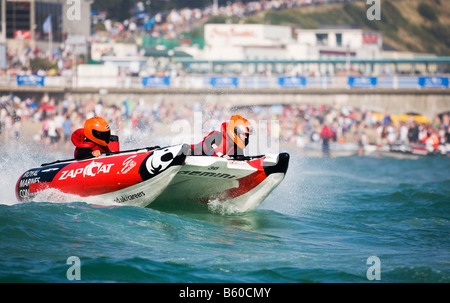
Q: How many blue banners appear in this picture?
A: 6